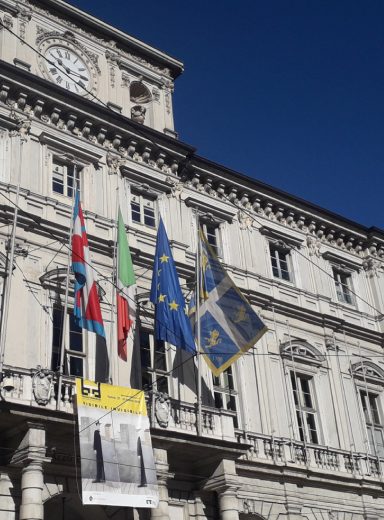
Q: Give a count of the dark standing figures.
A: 2